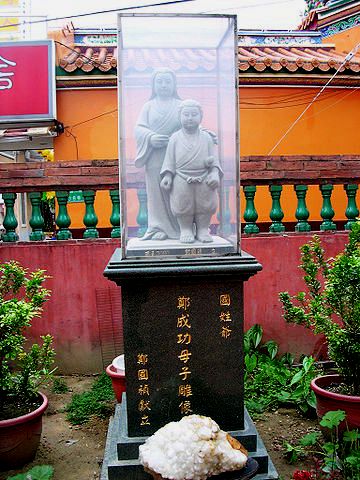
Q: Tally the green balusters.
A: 12